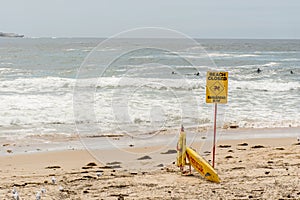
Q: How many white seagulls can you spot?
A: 7